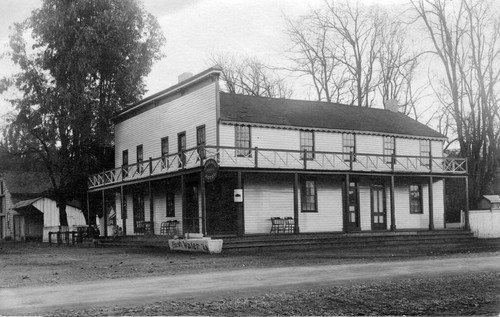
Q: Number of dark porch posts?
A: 12